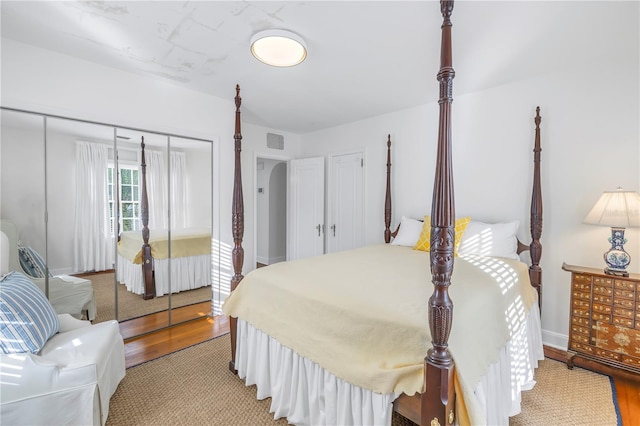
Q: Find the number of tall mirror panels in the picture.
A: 4